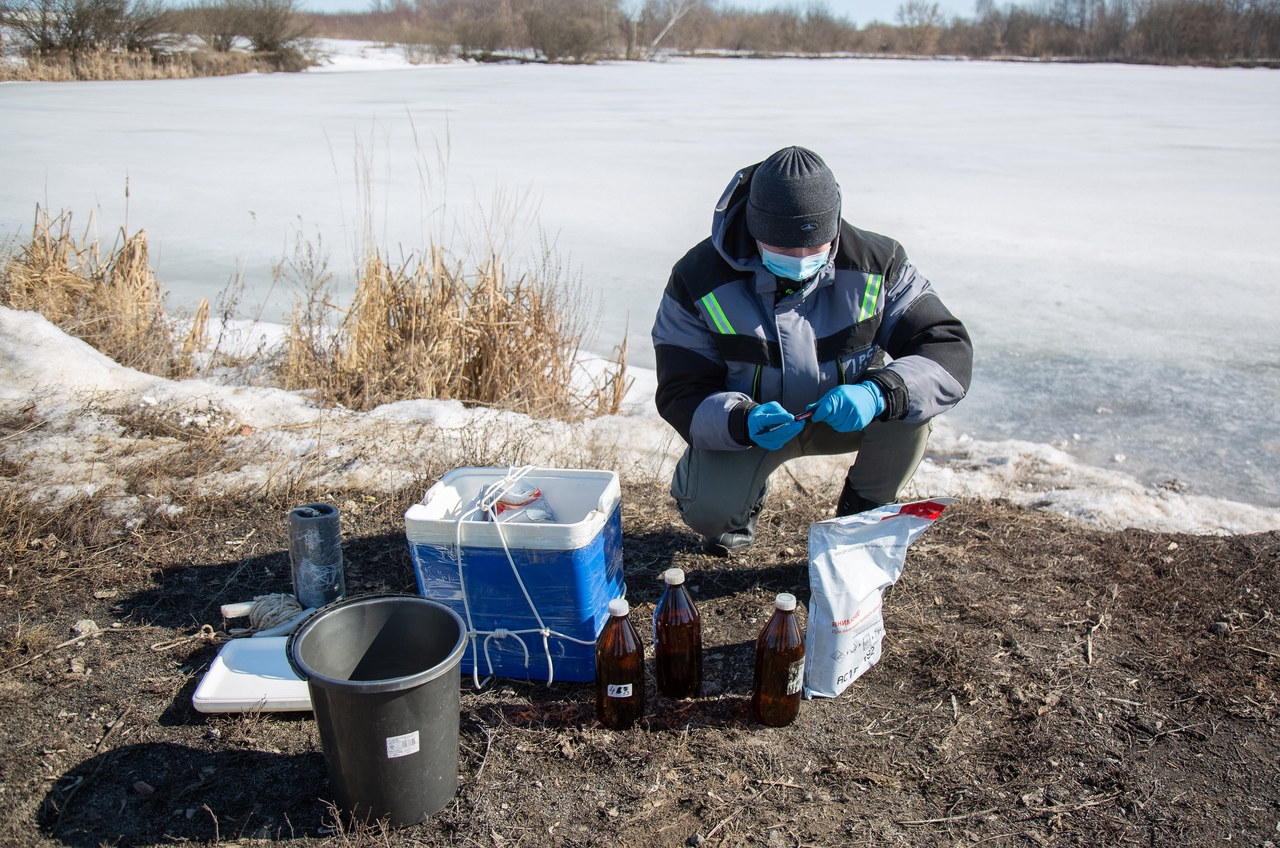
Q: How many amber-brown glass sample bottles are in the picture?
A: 3